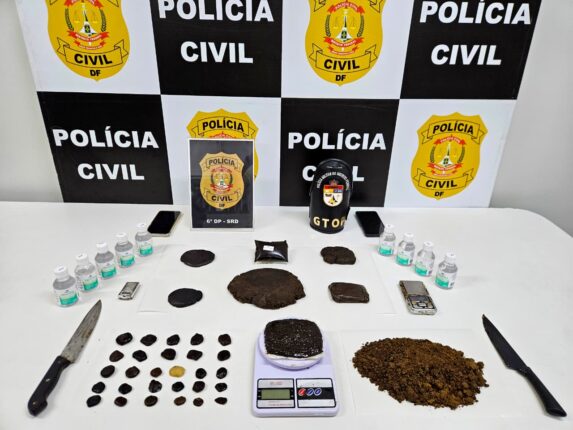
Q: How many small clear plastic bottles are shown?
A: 9